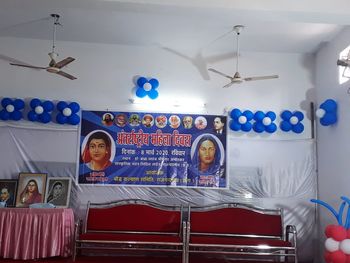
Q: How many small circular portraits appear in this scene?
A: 8